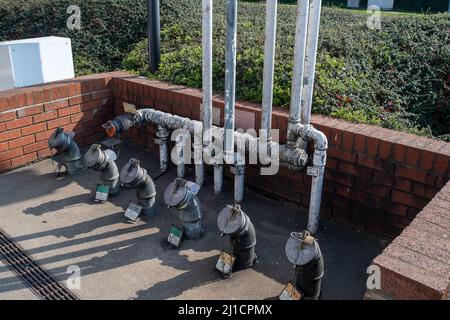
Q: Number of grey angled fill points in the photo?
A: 6